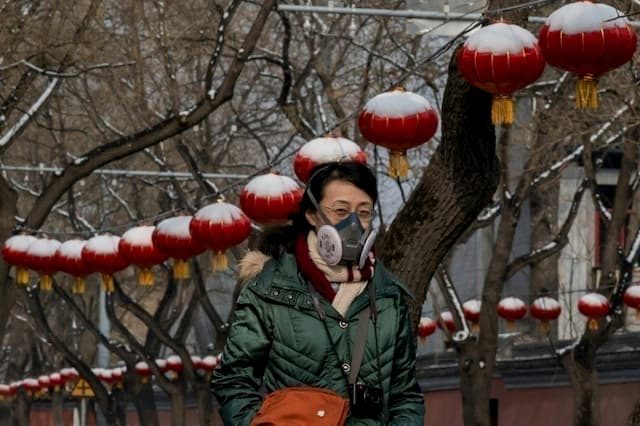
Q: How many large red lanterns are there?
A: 12